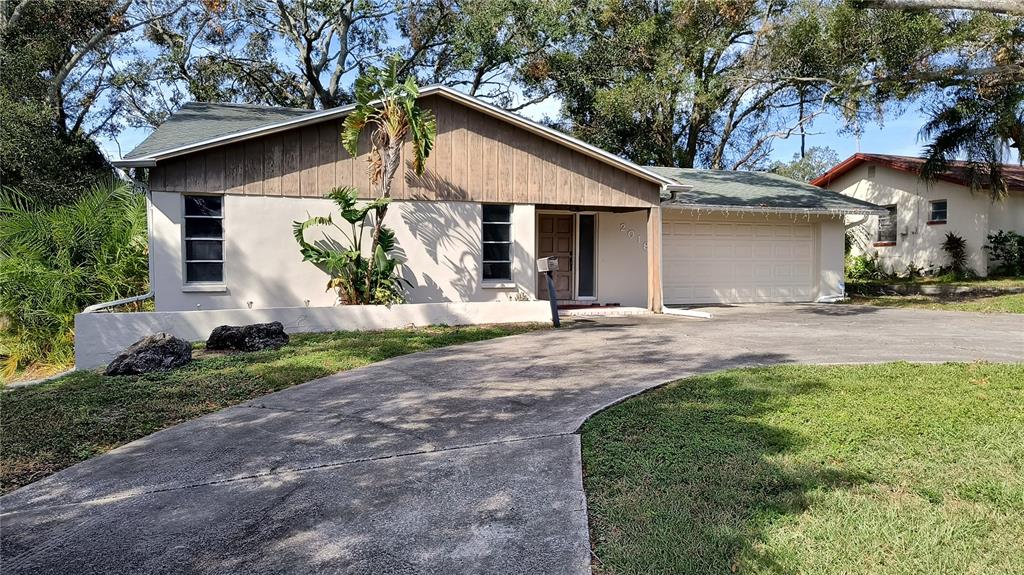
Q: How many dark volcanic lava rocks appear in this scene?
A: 2